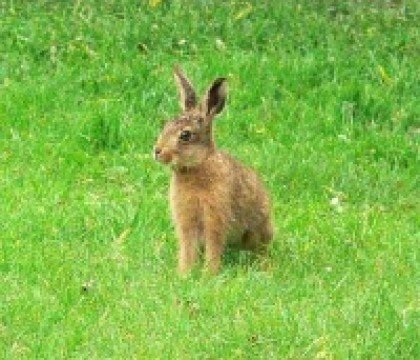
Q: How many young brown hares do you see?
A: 1